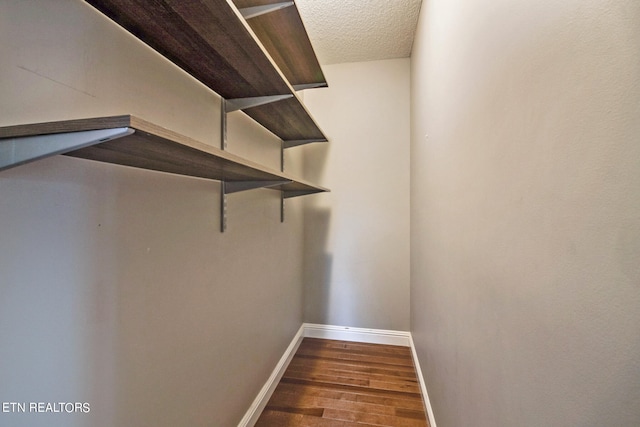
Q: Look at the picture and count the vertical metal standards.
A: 2